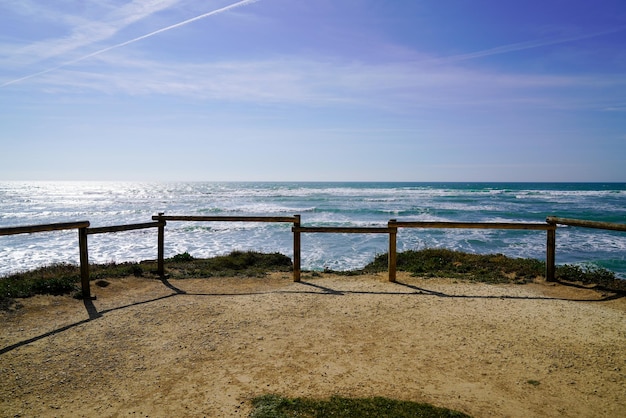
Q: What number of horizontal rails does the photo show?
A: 6